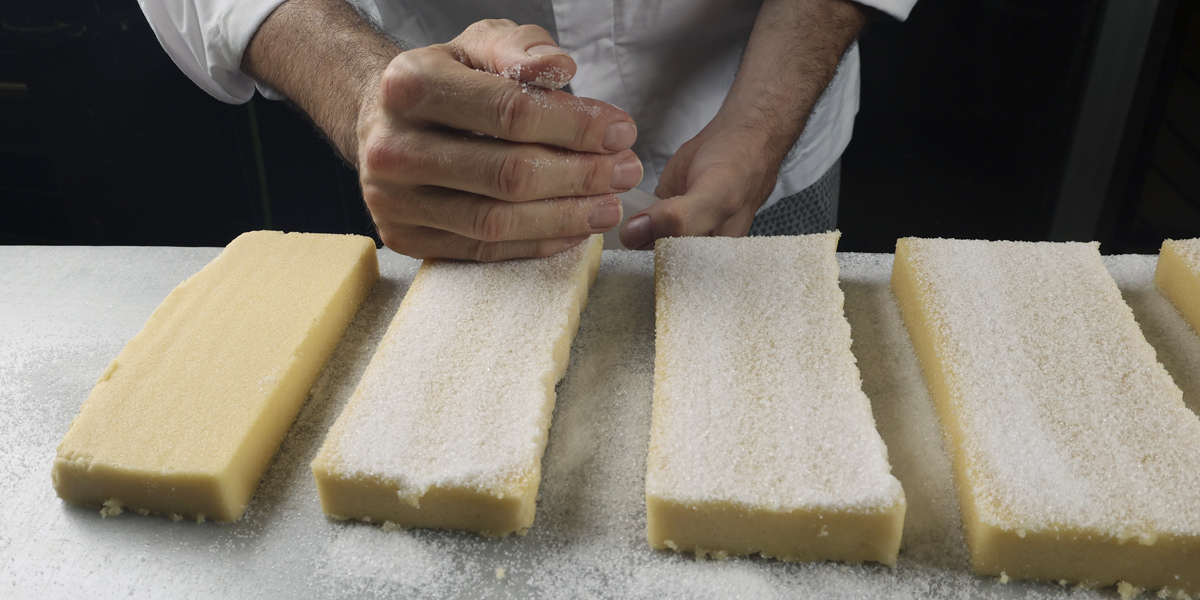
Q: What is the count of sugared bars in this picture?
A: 4